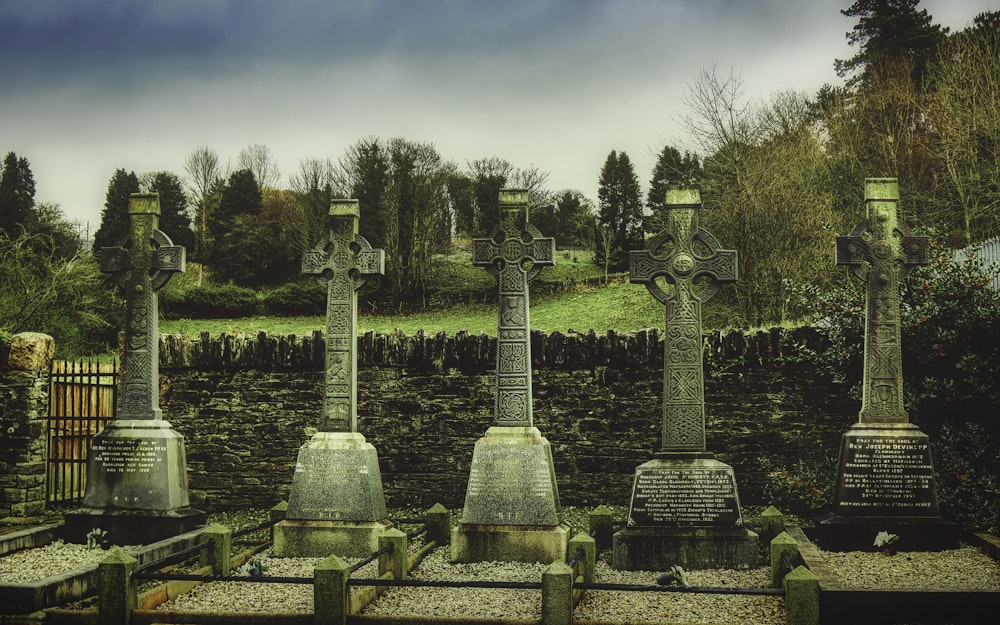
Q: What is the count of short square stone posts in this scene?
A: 12